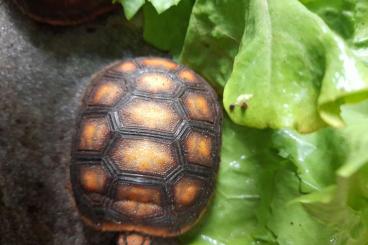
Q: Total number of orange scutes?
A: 13